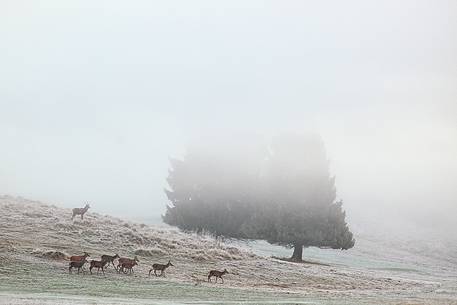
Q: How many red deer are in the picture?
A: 9